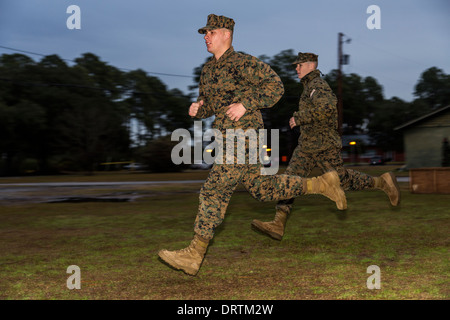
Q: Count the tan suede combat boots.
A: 4